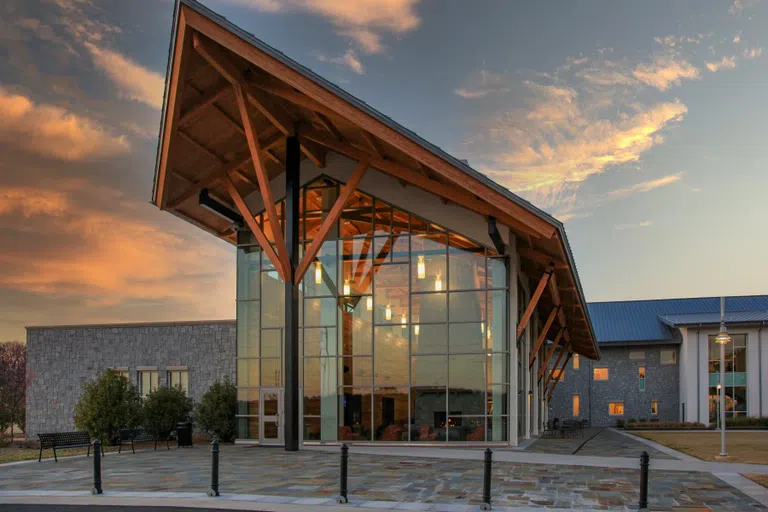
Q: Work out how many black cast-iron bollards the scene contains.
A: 5